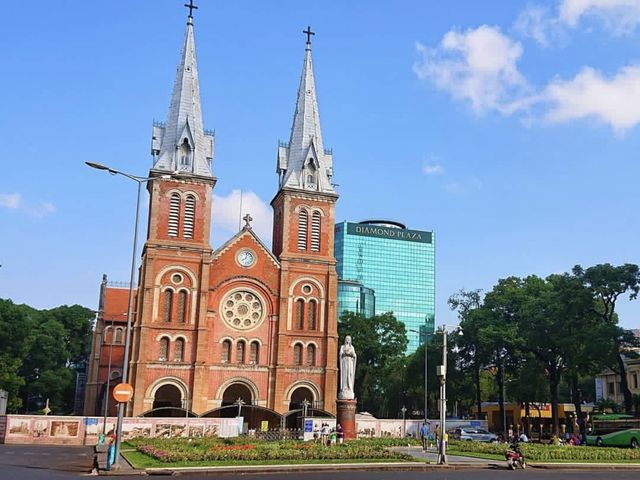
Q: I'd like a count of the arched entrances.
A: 3